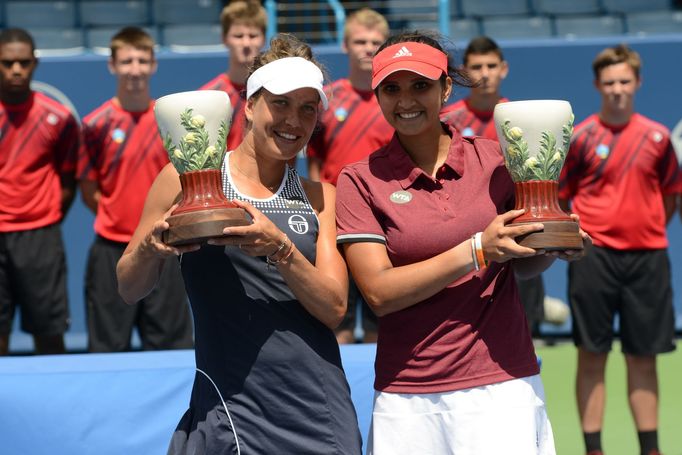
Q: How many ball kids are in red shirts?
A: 6